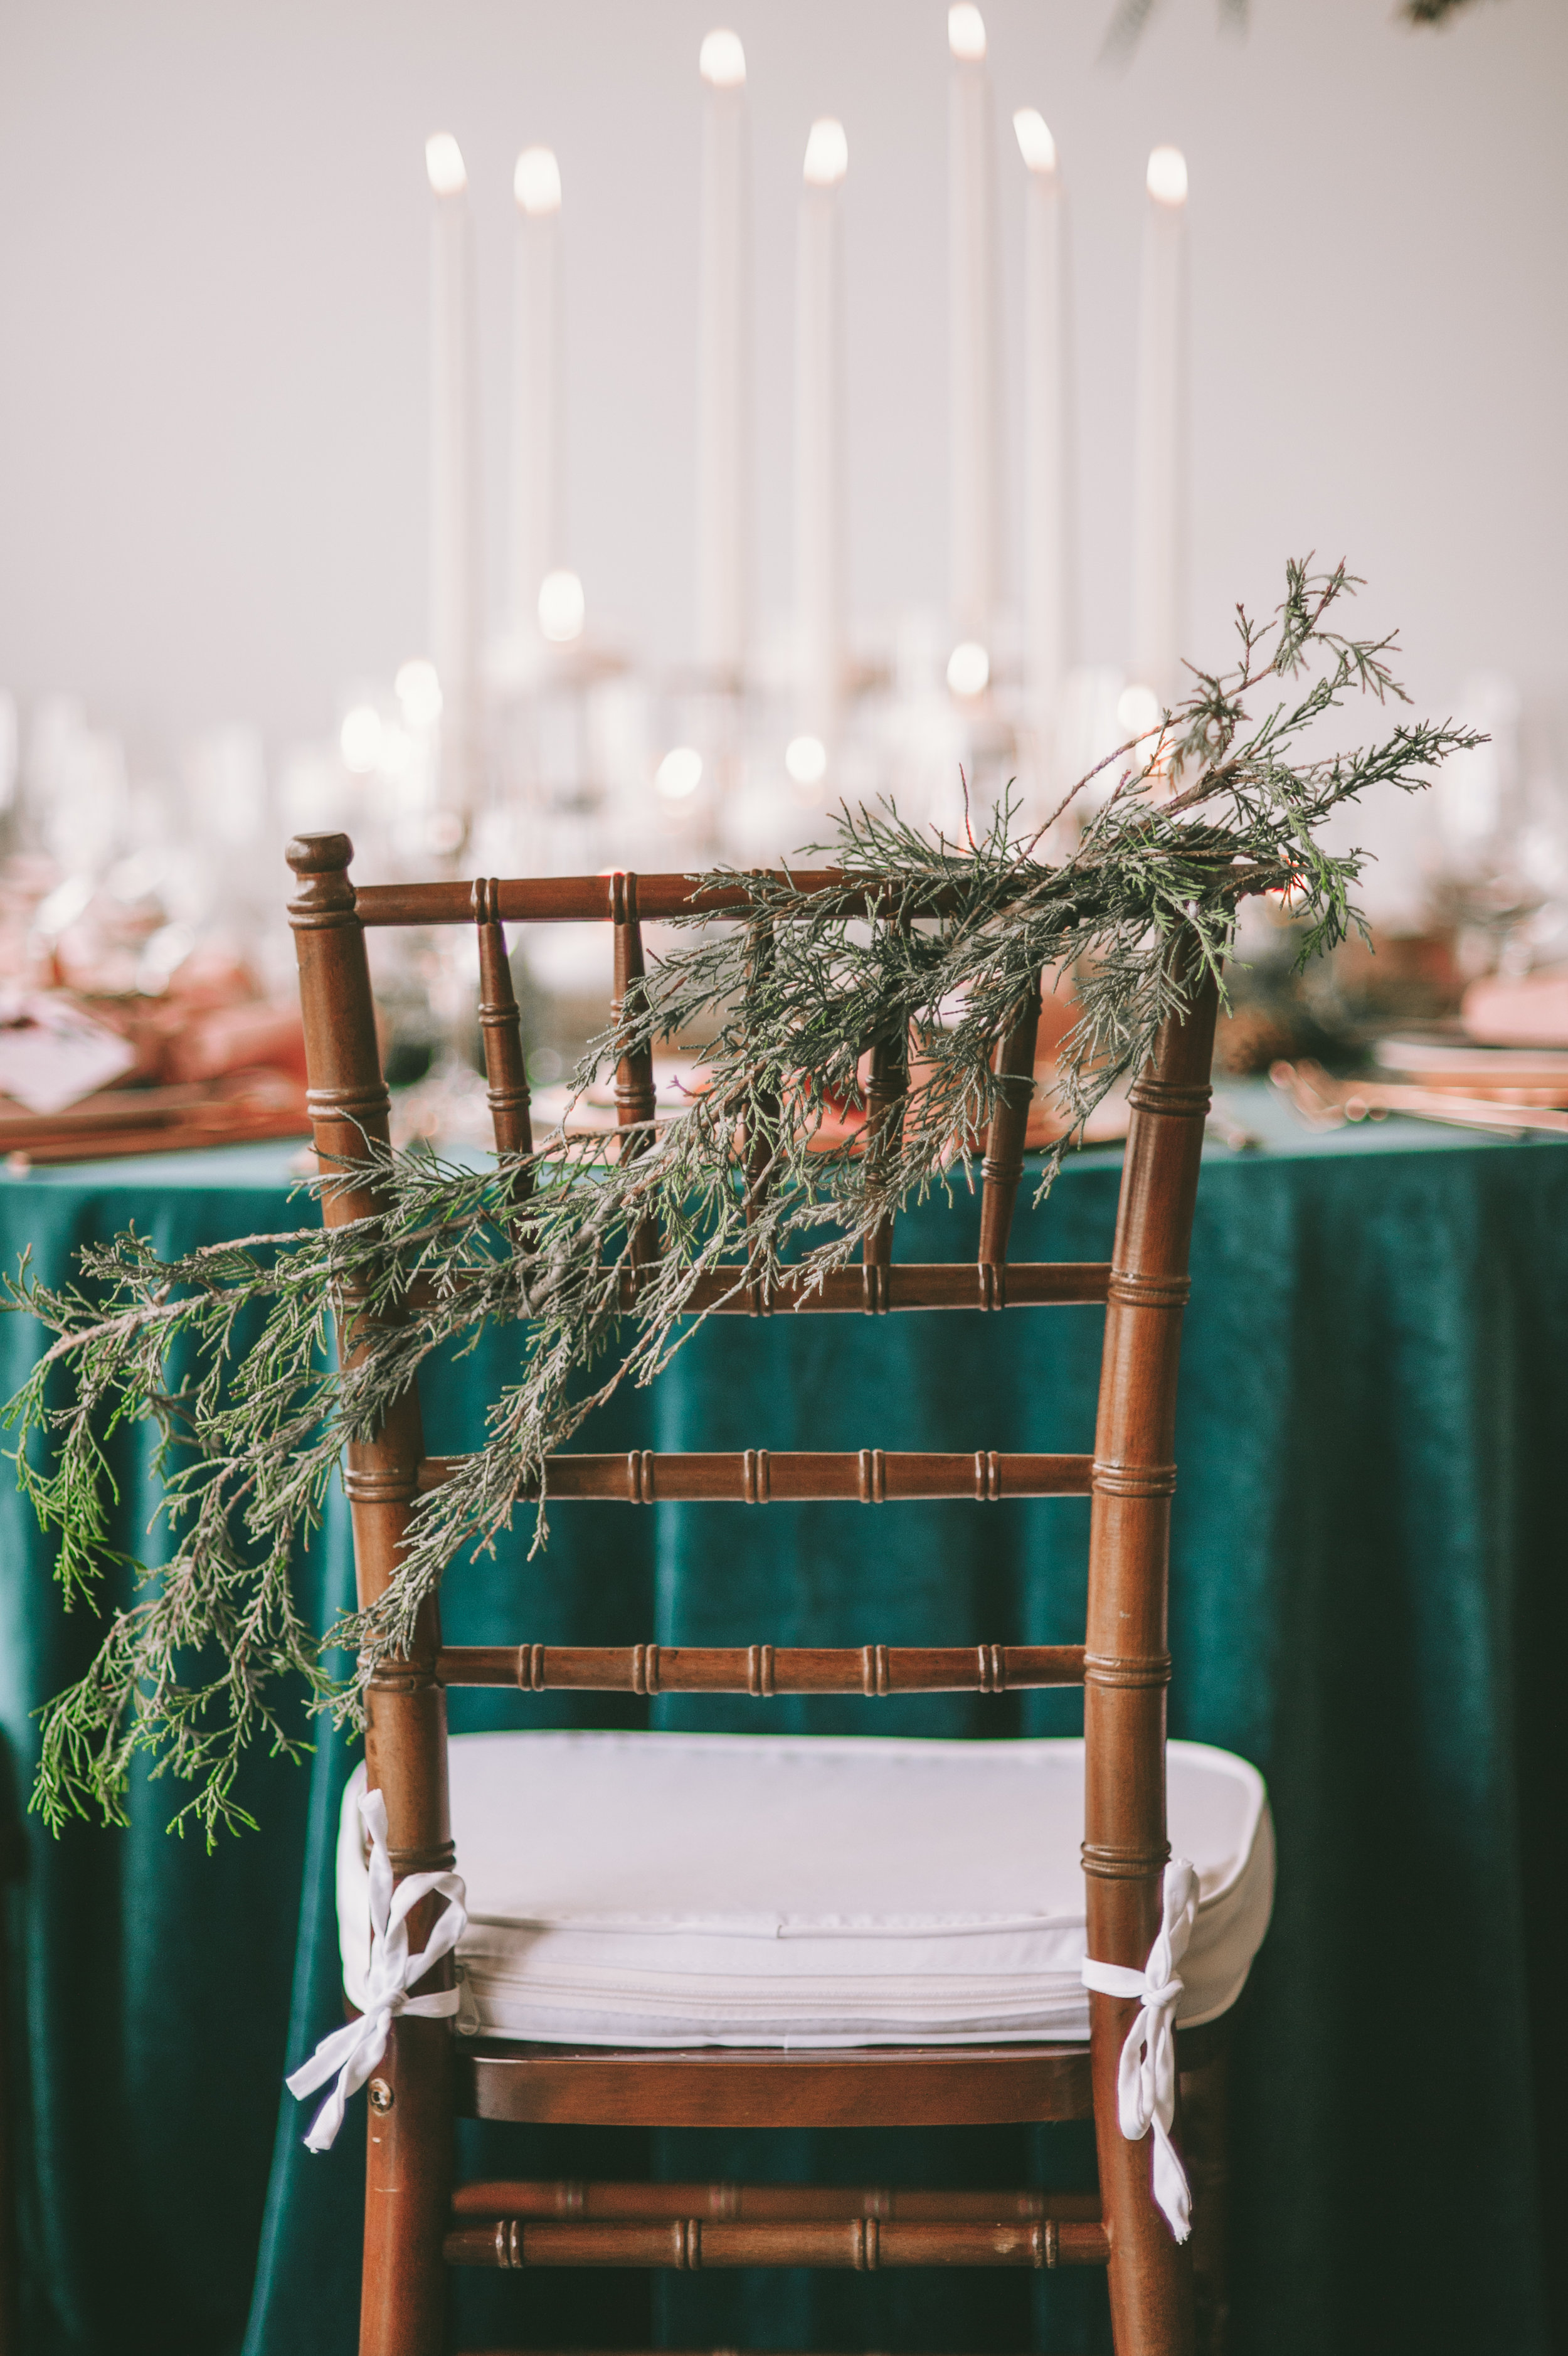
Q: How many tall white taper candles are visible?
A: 7